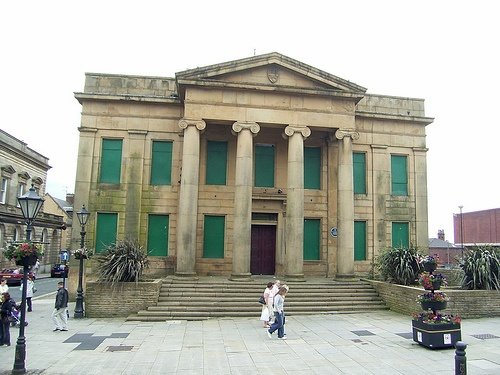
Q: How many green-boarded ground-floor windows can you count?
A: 6